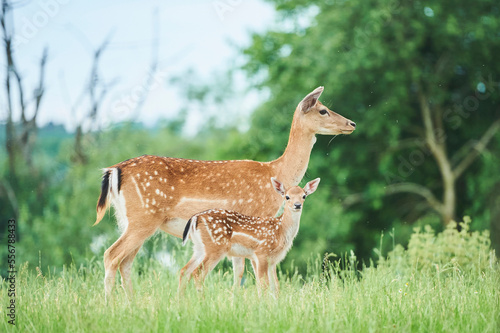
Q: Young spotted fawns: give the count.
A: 1